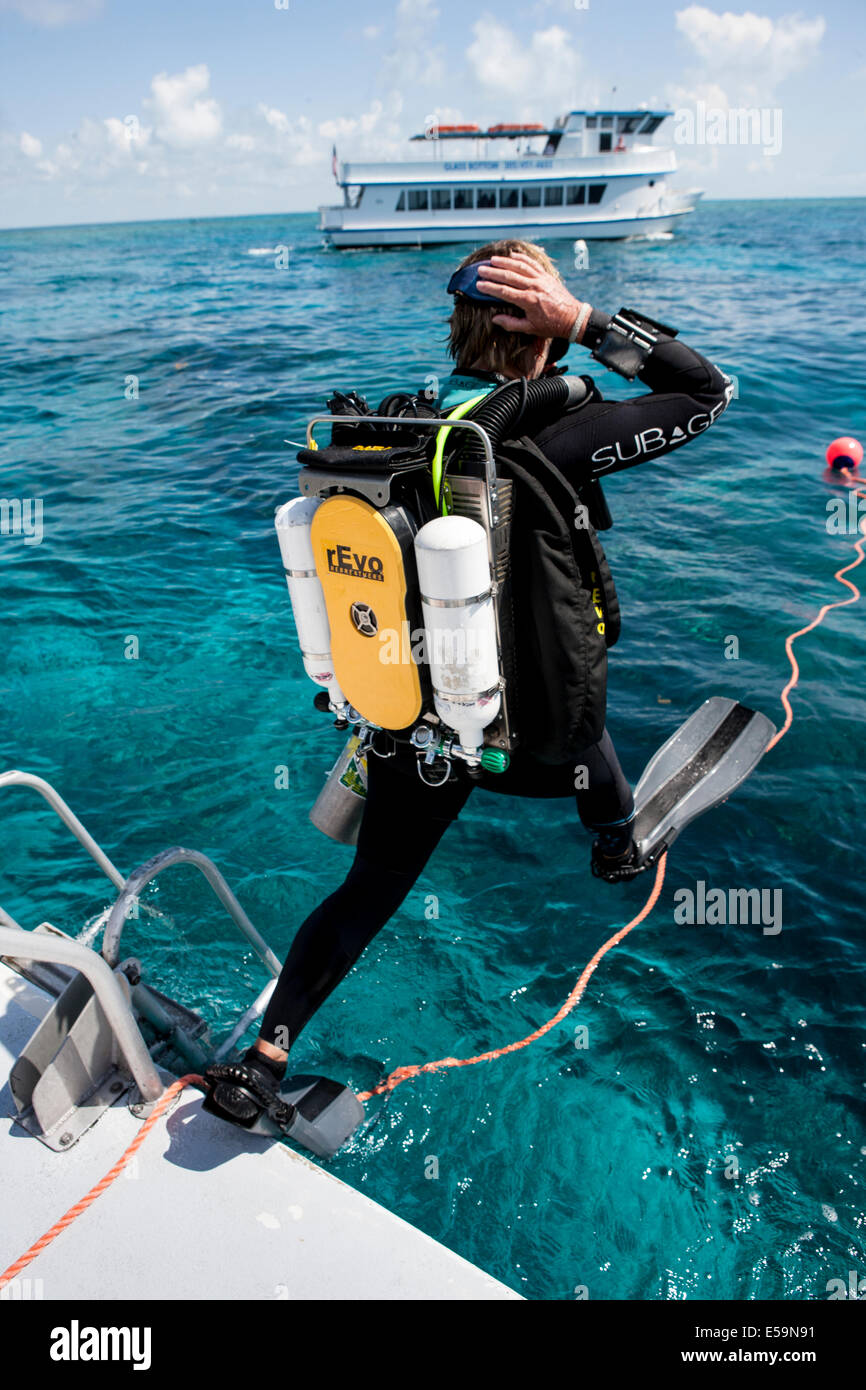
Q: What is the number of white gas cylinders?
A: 2